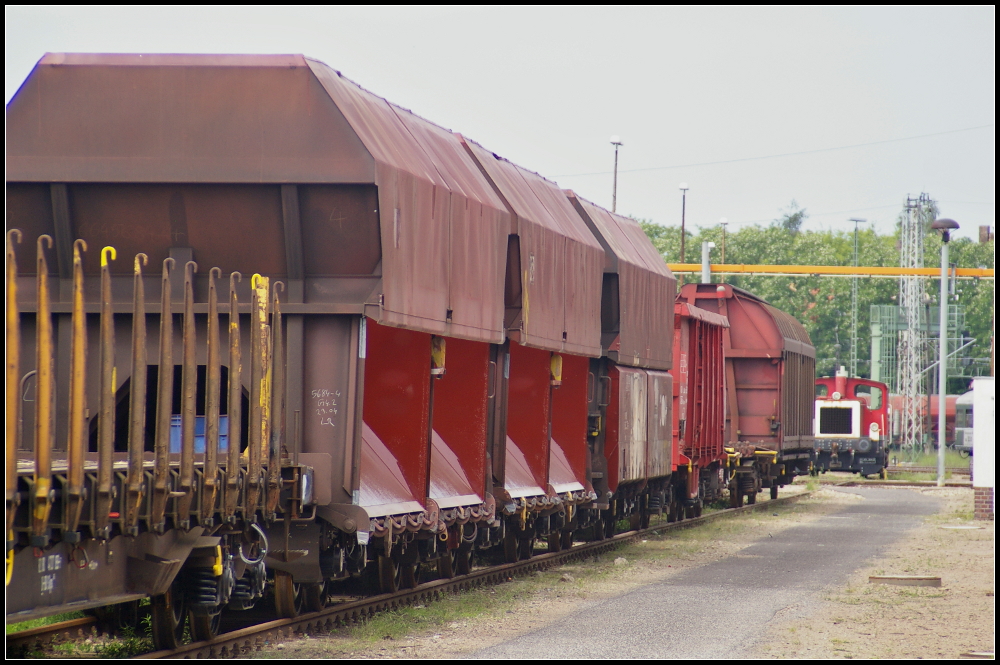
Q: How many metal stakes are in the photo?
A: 11